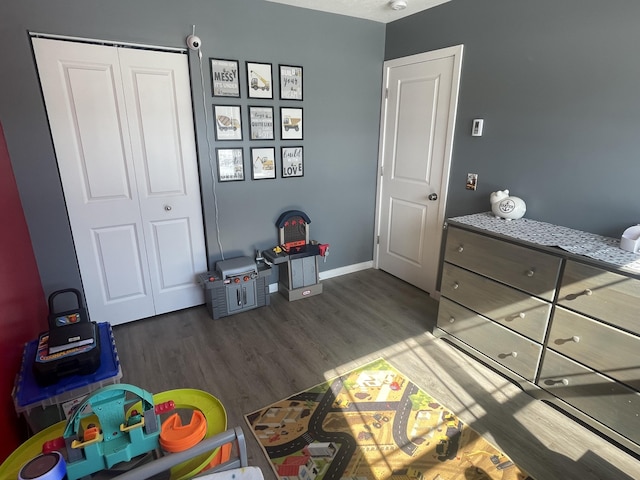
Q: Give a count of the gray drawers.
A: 6